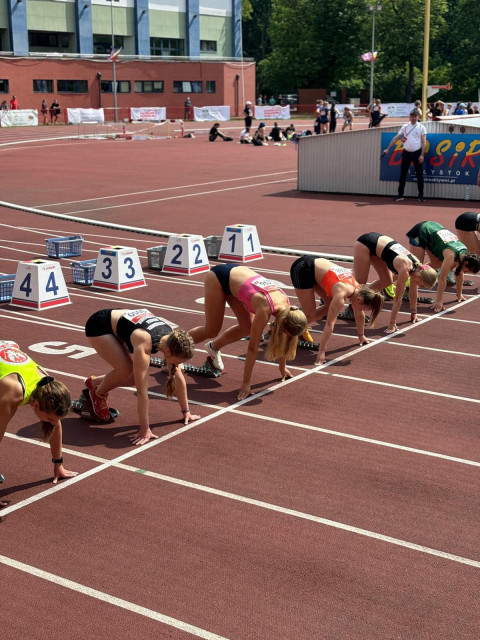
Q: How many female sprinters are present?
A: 7